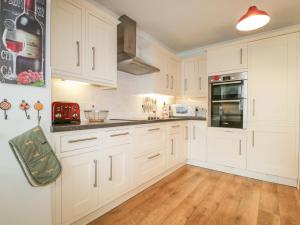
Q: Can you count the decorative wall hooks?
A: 3